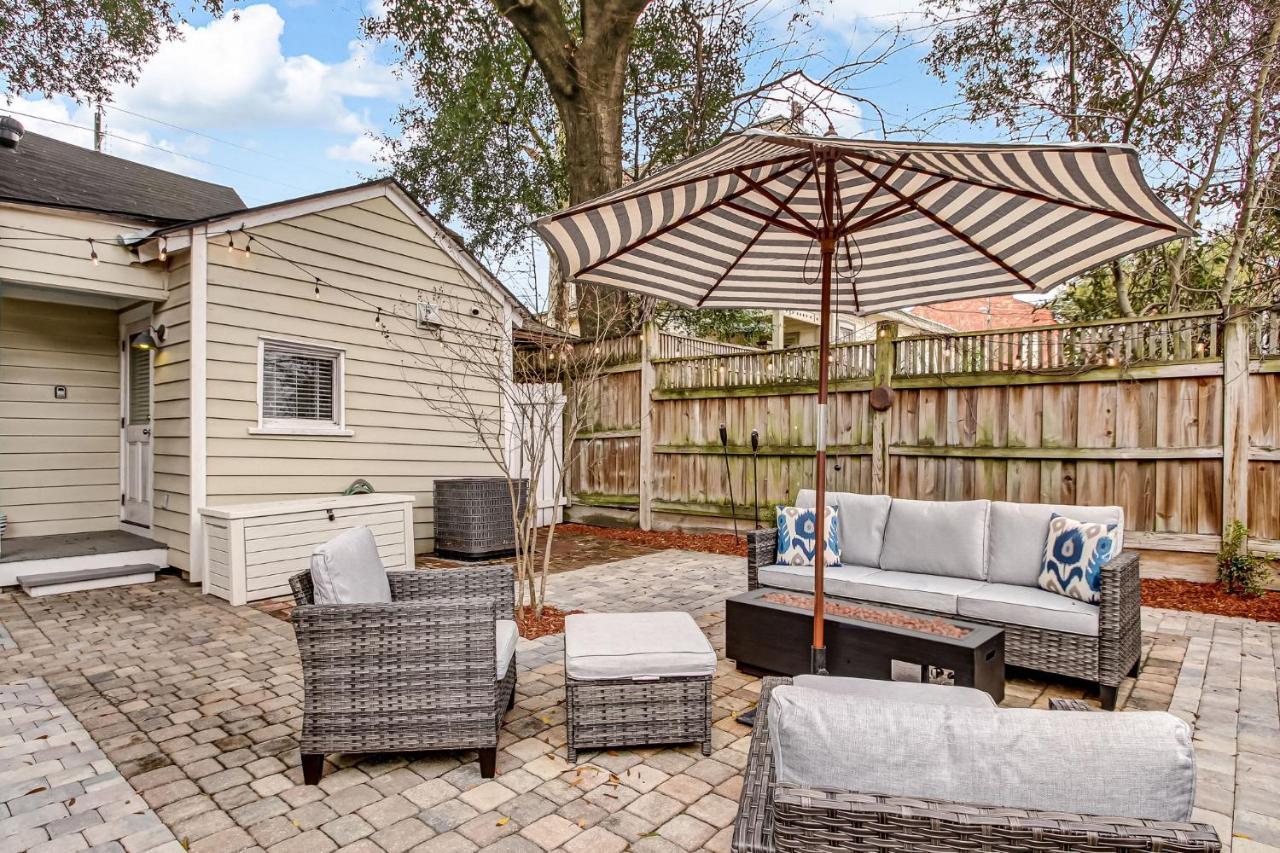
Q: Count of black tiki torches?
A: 2